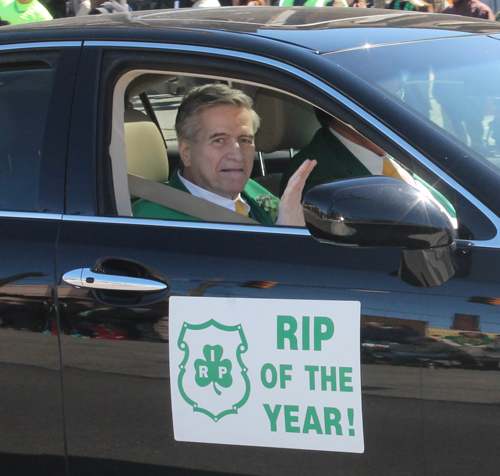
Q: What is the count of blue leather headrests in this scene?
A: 0